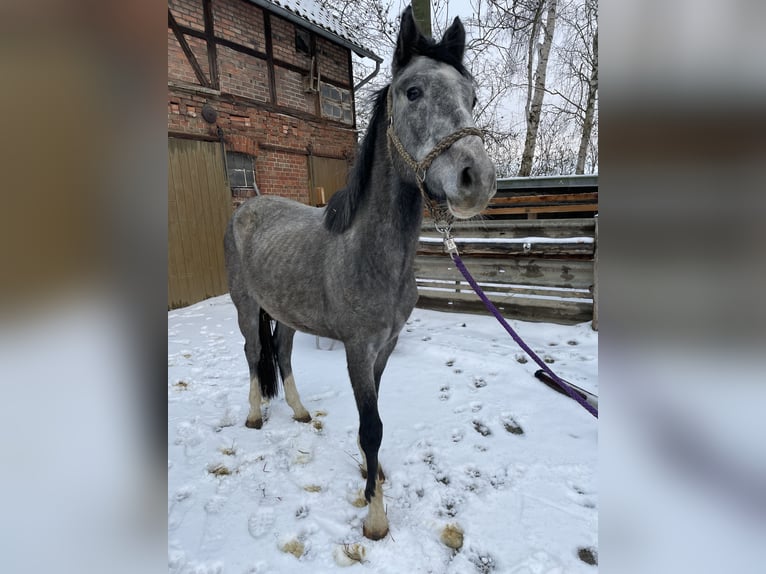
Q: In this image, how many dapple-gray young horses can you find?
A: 1